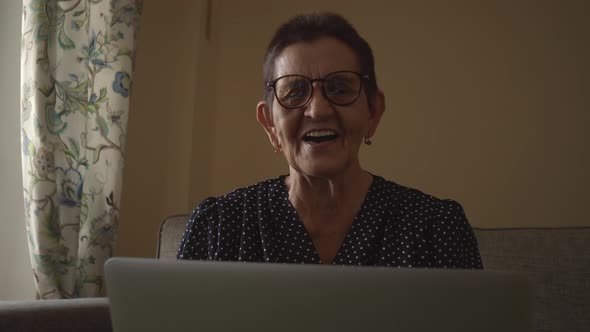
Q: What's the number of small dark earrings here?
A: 2